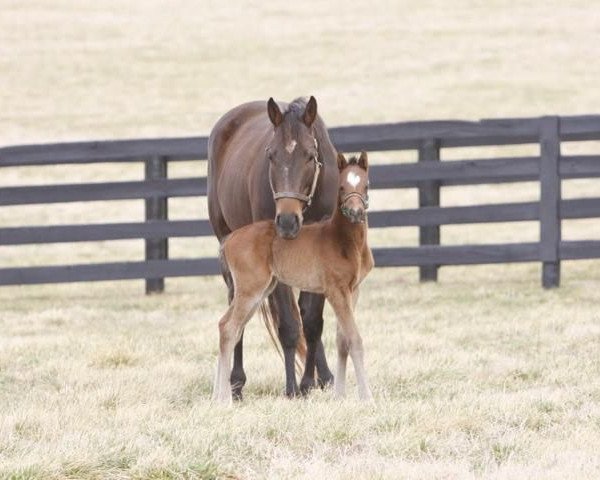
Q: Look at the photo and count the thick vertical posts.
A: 3